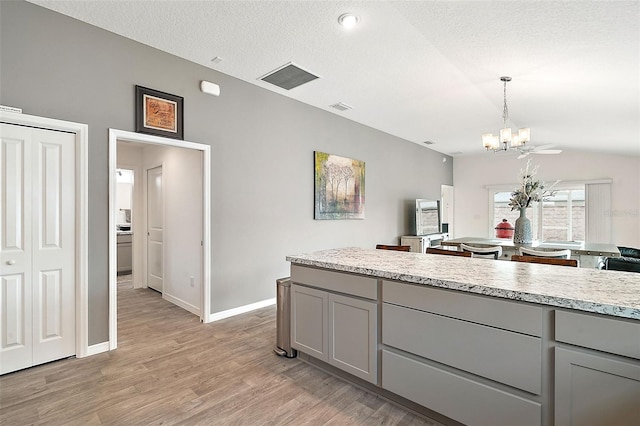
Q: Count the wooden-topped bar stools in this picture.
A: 3